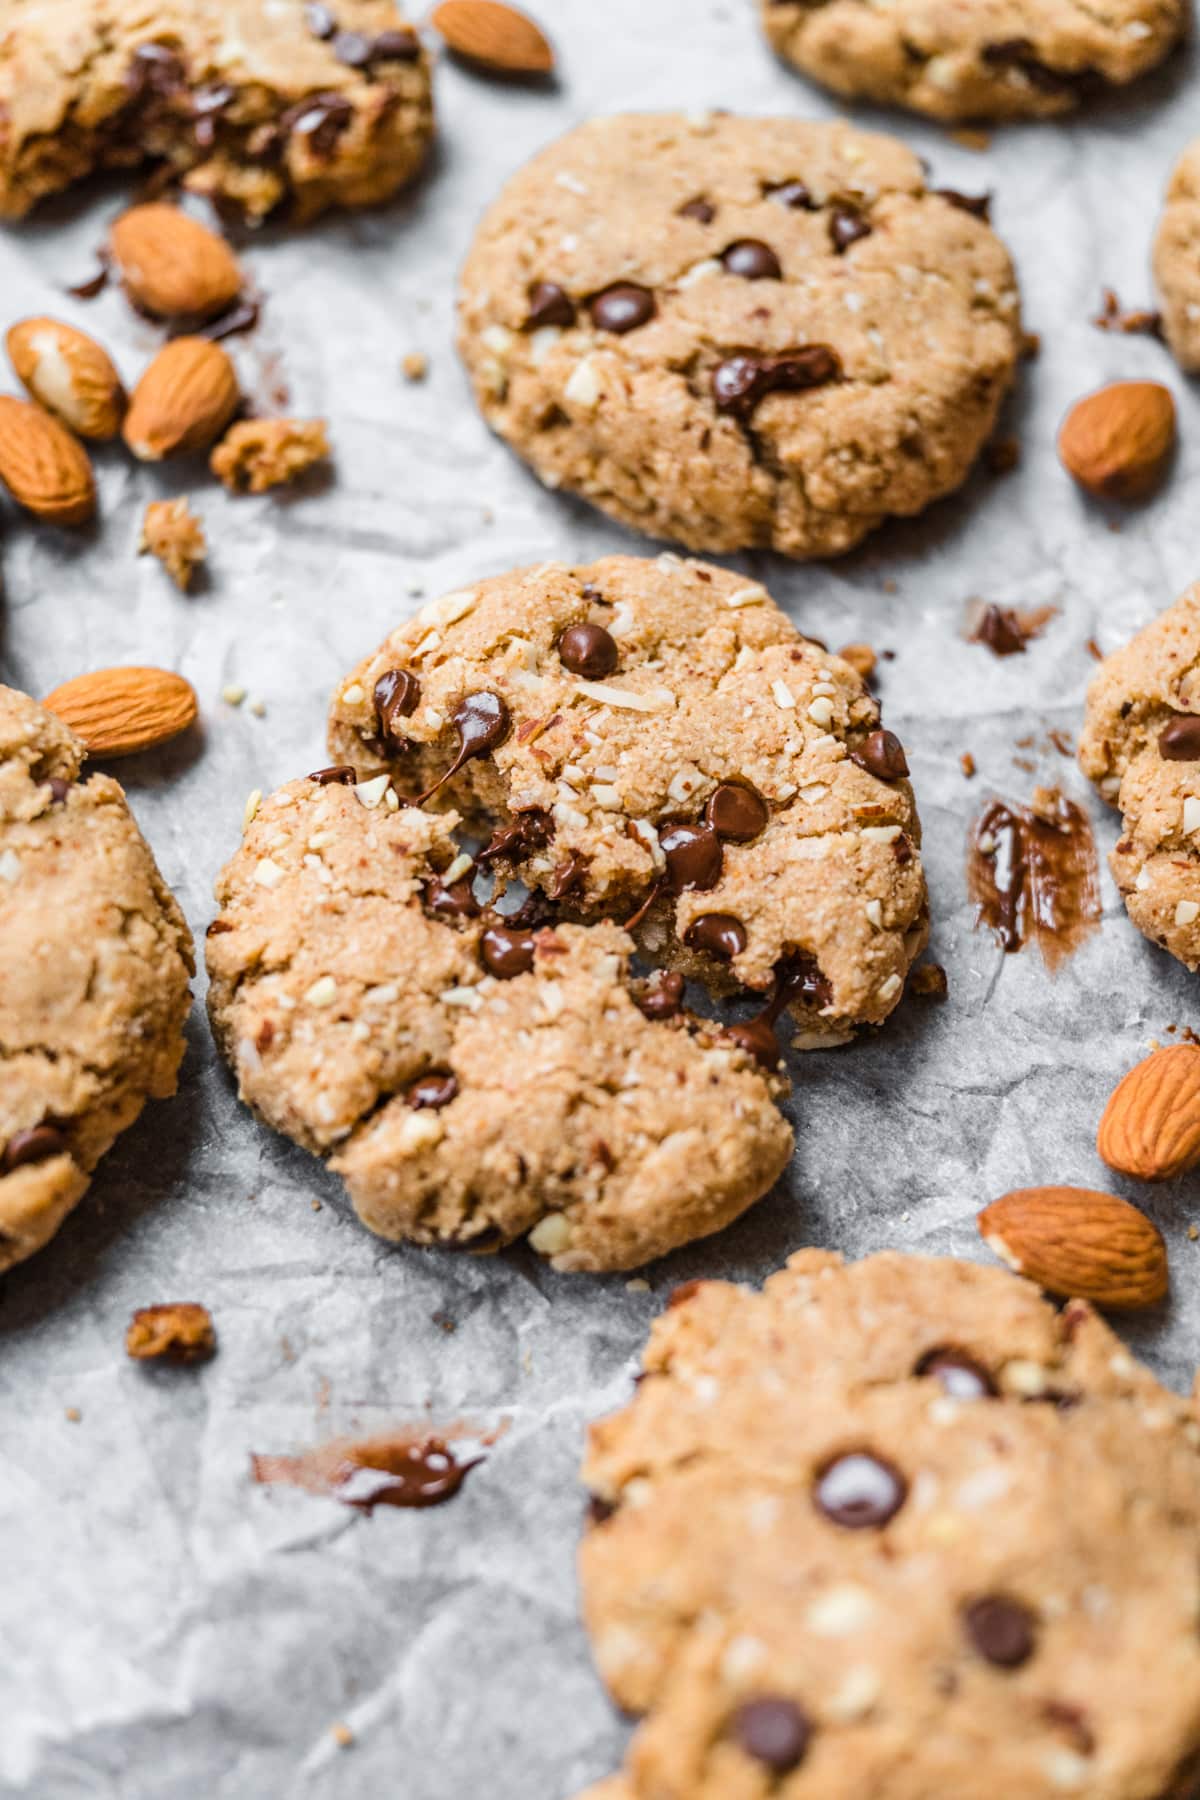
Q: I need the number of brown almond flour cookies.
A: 8